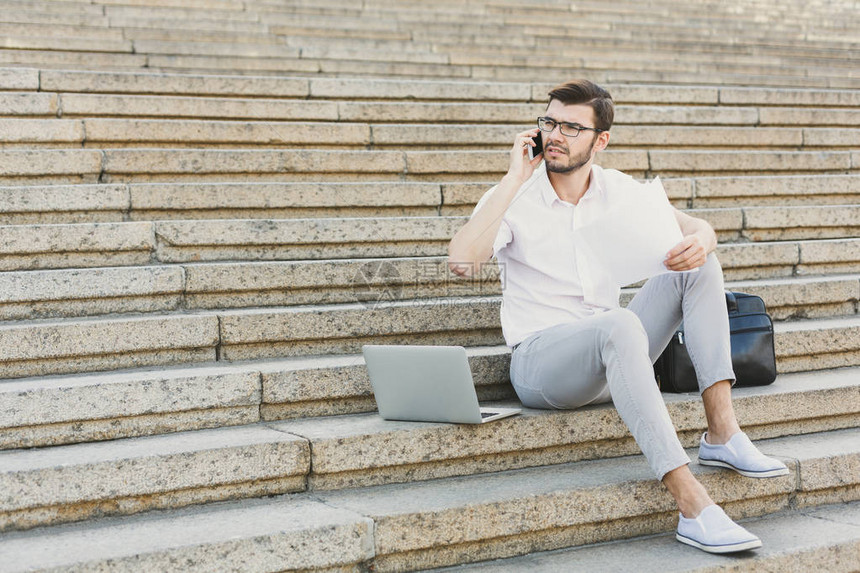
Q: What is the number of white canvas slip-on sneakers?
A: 2